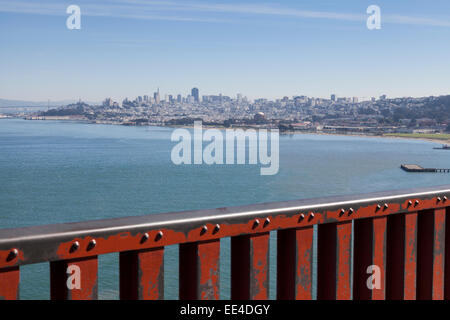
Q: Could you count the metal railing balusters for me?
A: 10